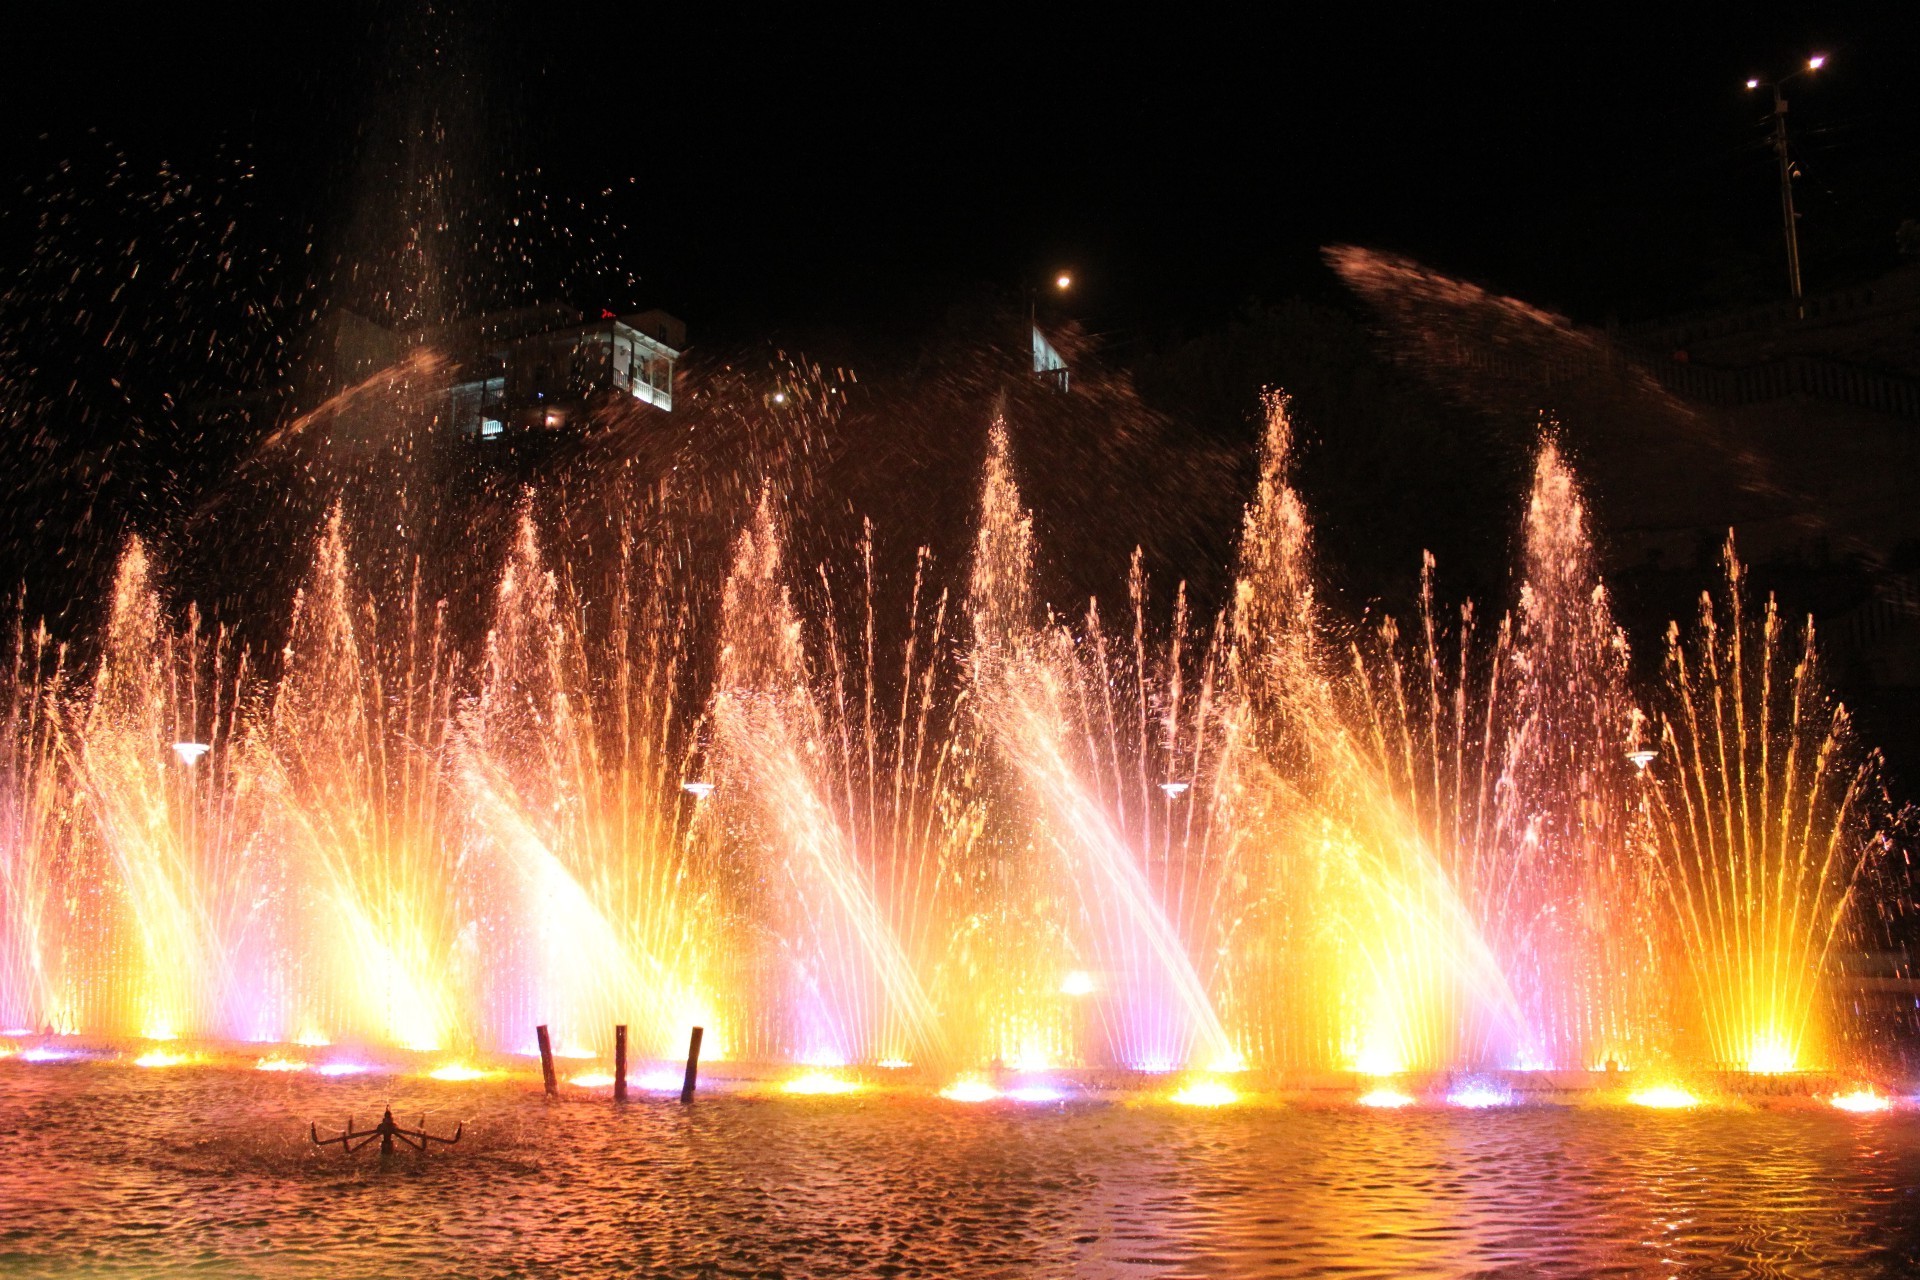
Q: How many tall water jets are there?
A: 7